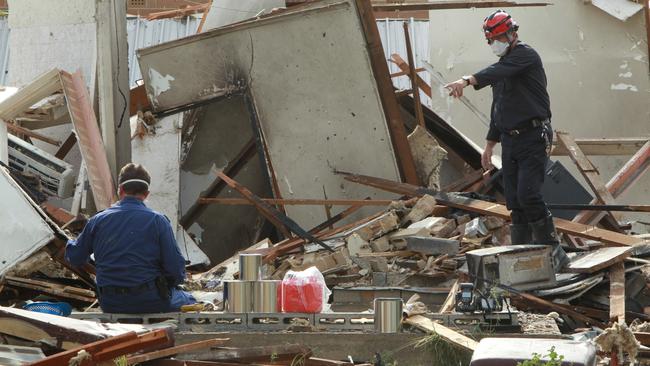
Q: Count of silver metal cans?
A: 4